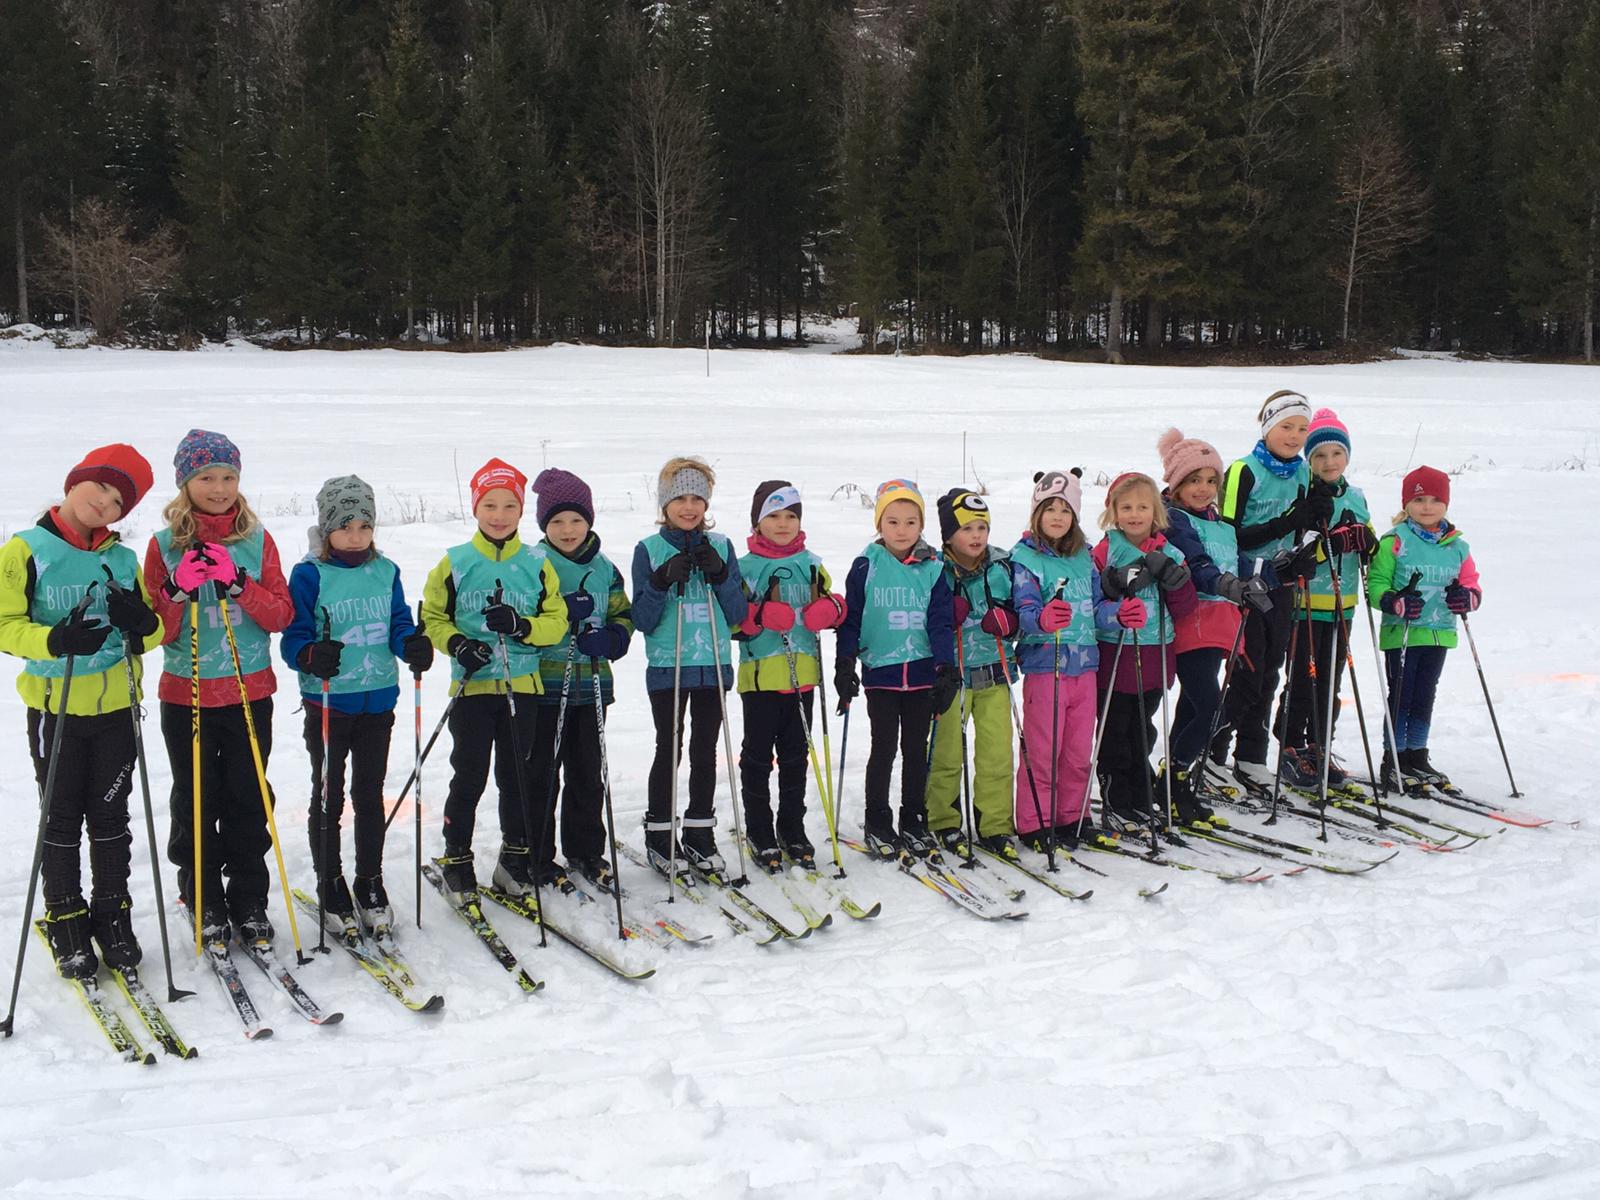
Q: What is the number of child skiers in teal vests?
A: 15